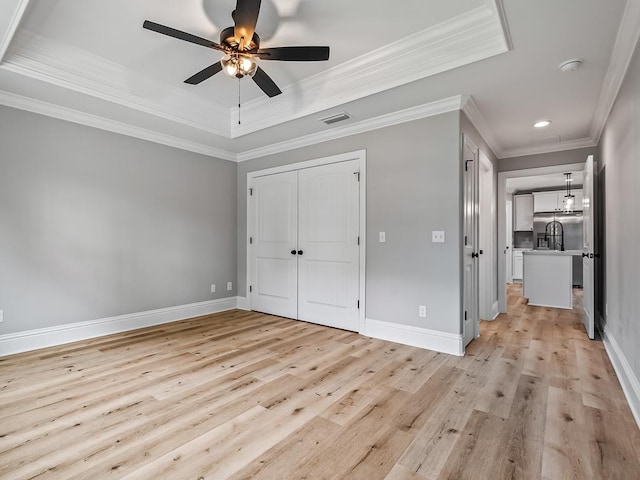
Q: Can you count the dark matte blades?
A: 5